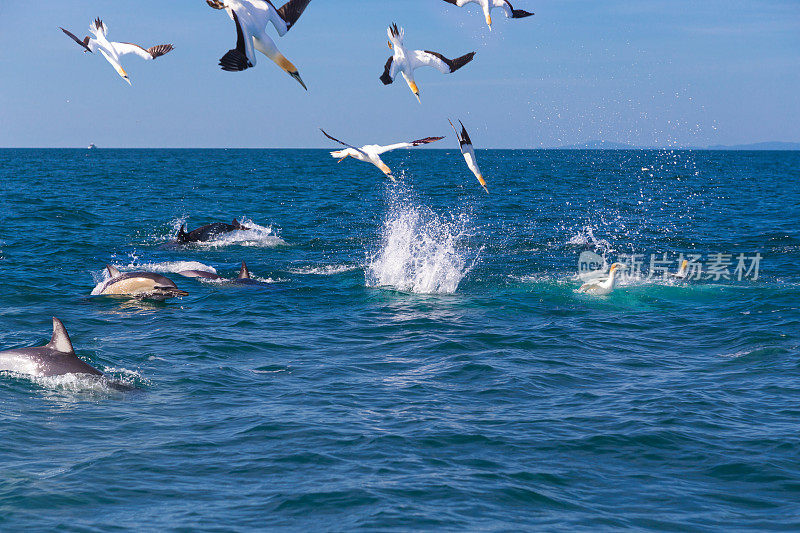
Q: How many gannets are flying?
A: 6